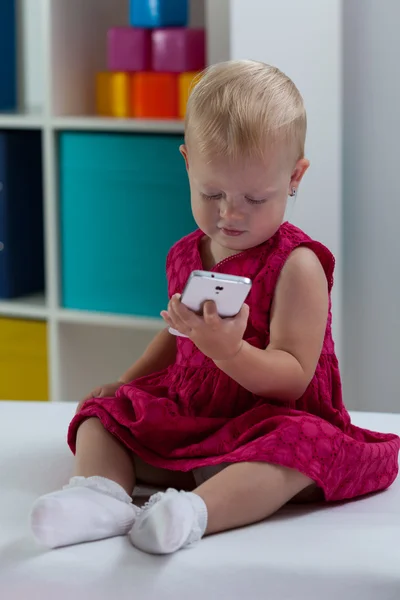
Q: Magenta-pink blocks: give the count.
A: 2